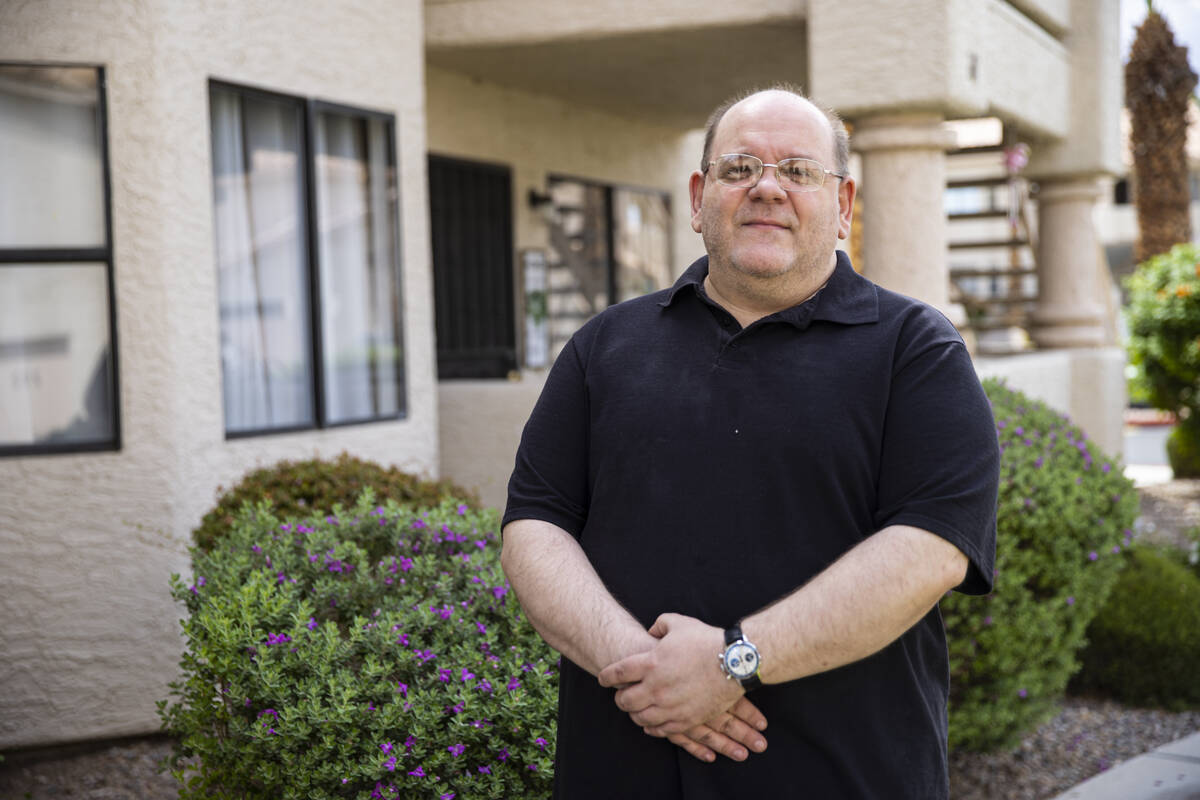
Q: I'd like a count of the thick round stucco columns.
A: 2